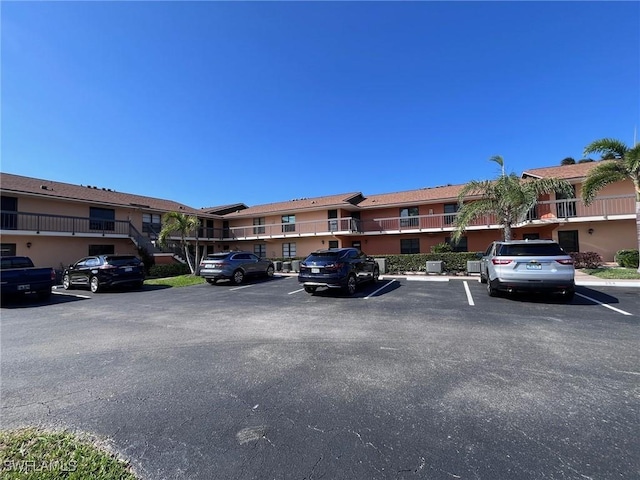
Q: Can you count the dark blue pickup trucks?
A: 1